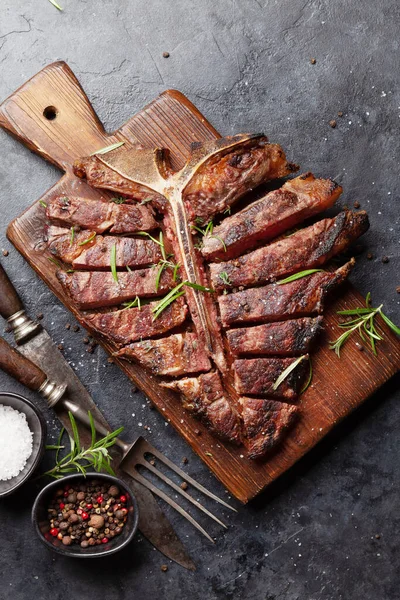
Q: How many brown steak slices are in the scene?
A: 12